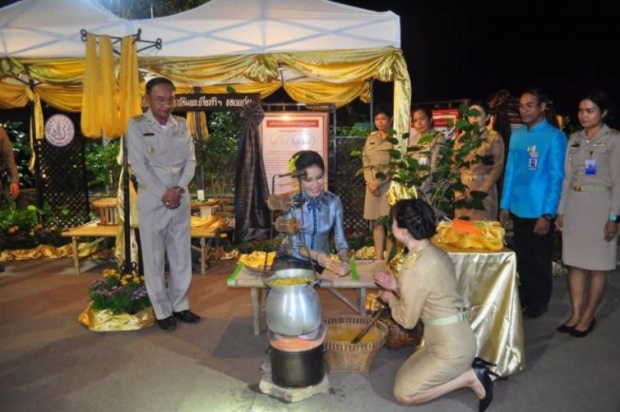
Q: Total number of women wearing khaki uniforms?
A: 5